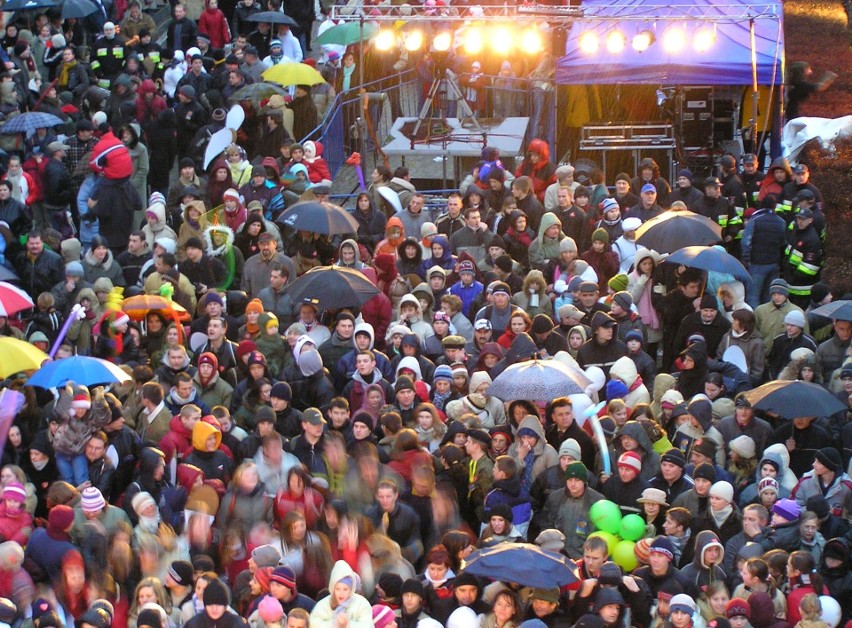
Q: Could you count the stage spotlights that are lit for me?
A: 11